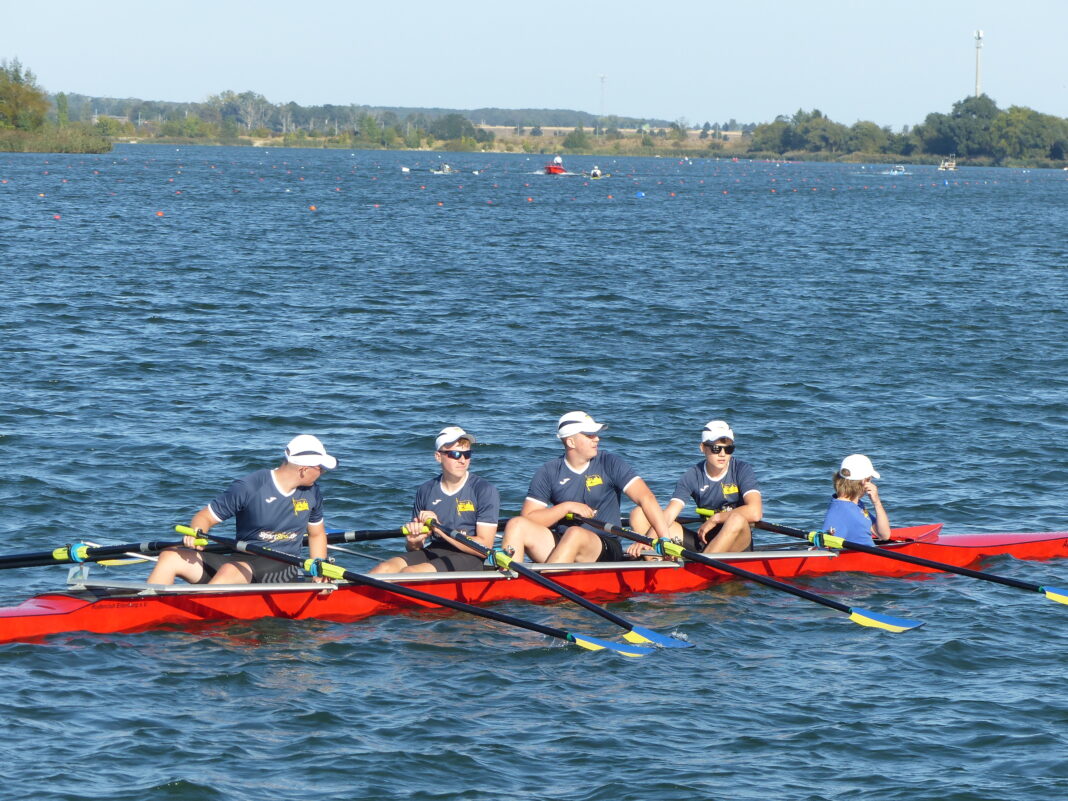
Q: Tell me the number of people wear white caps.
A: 5